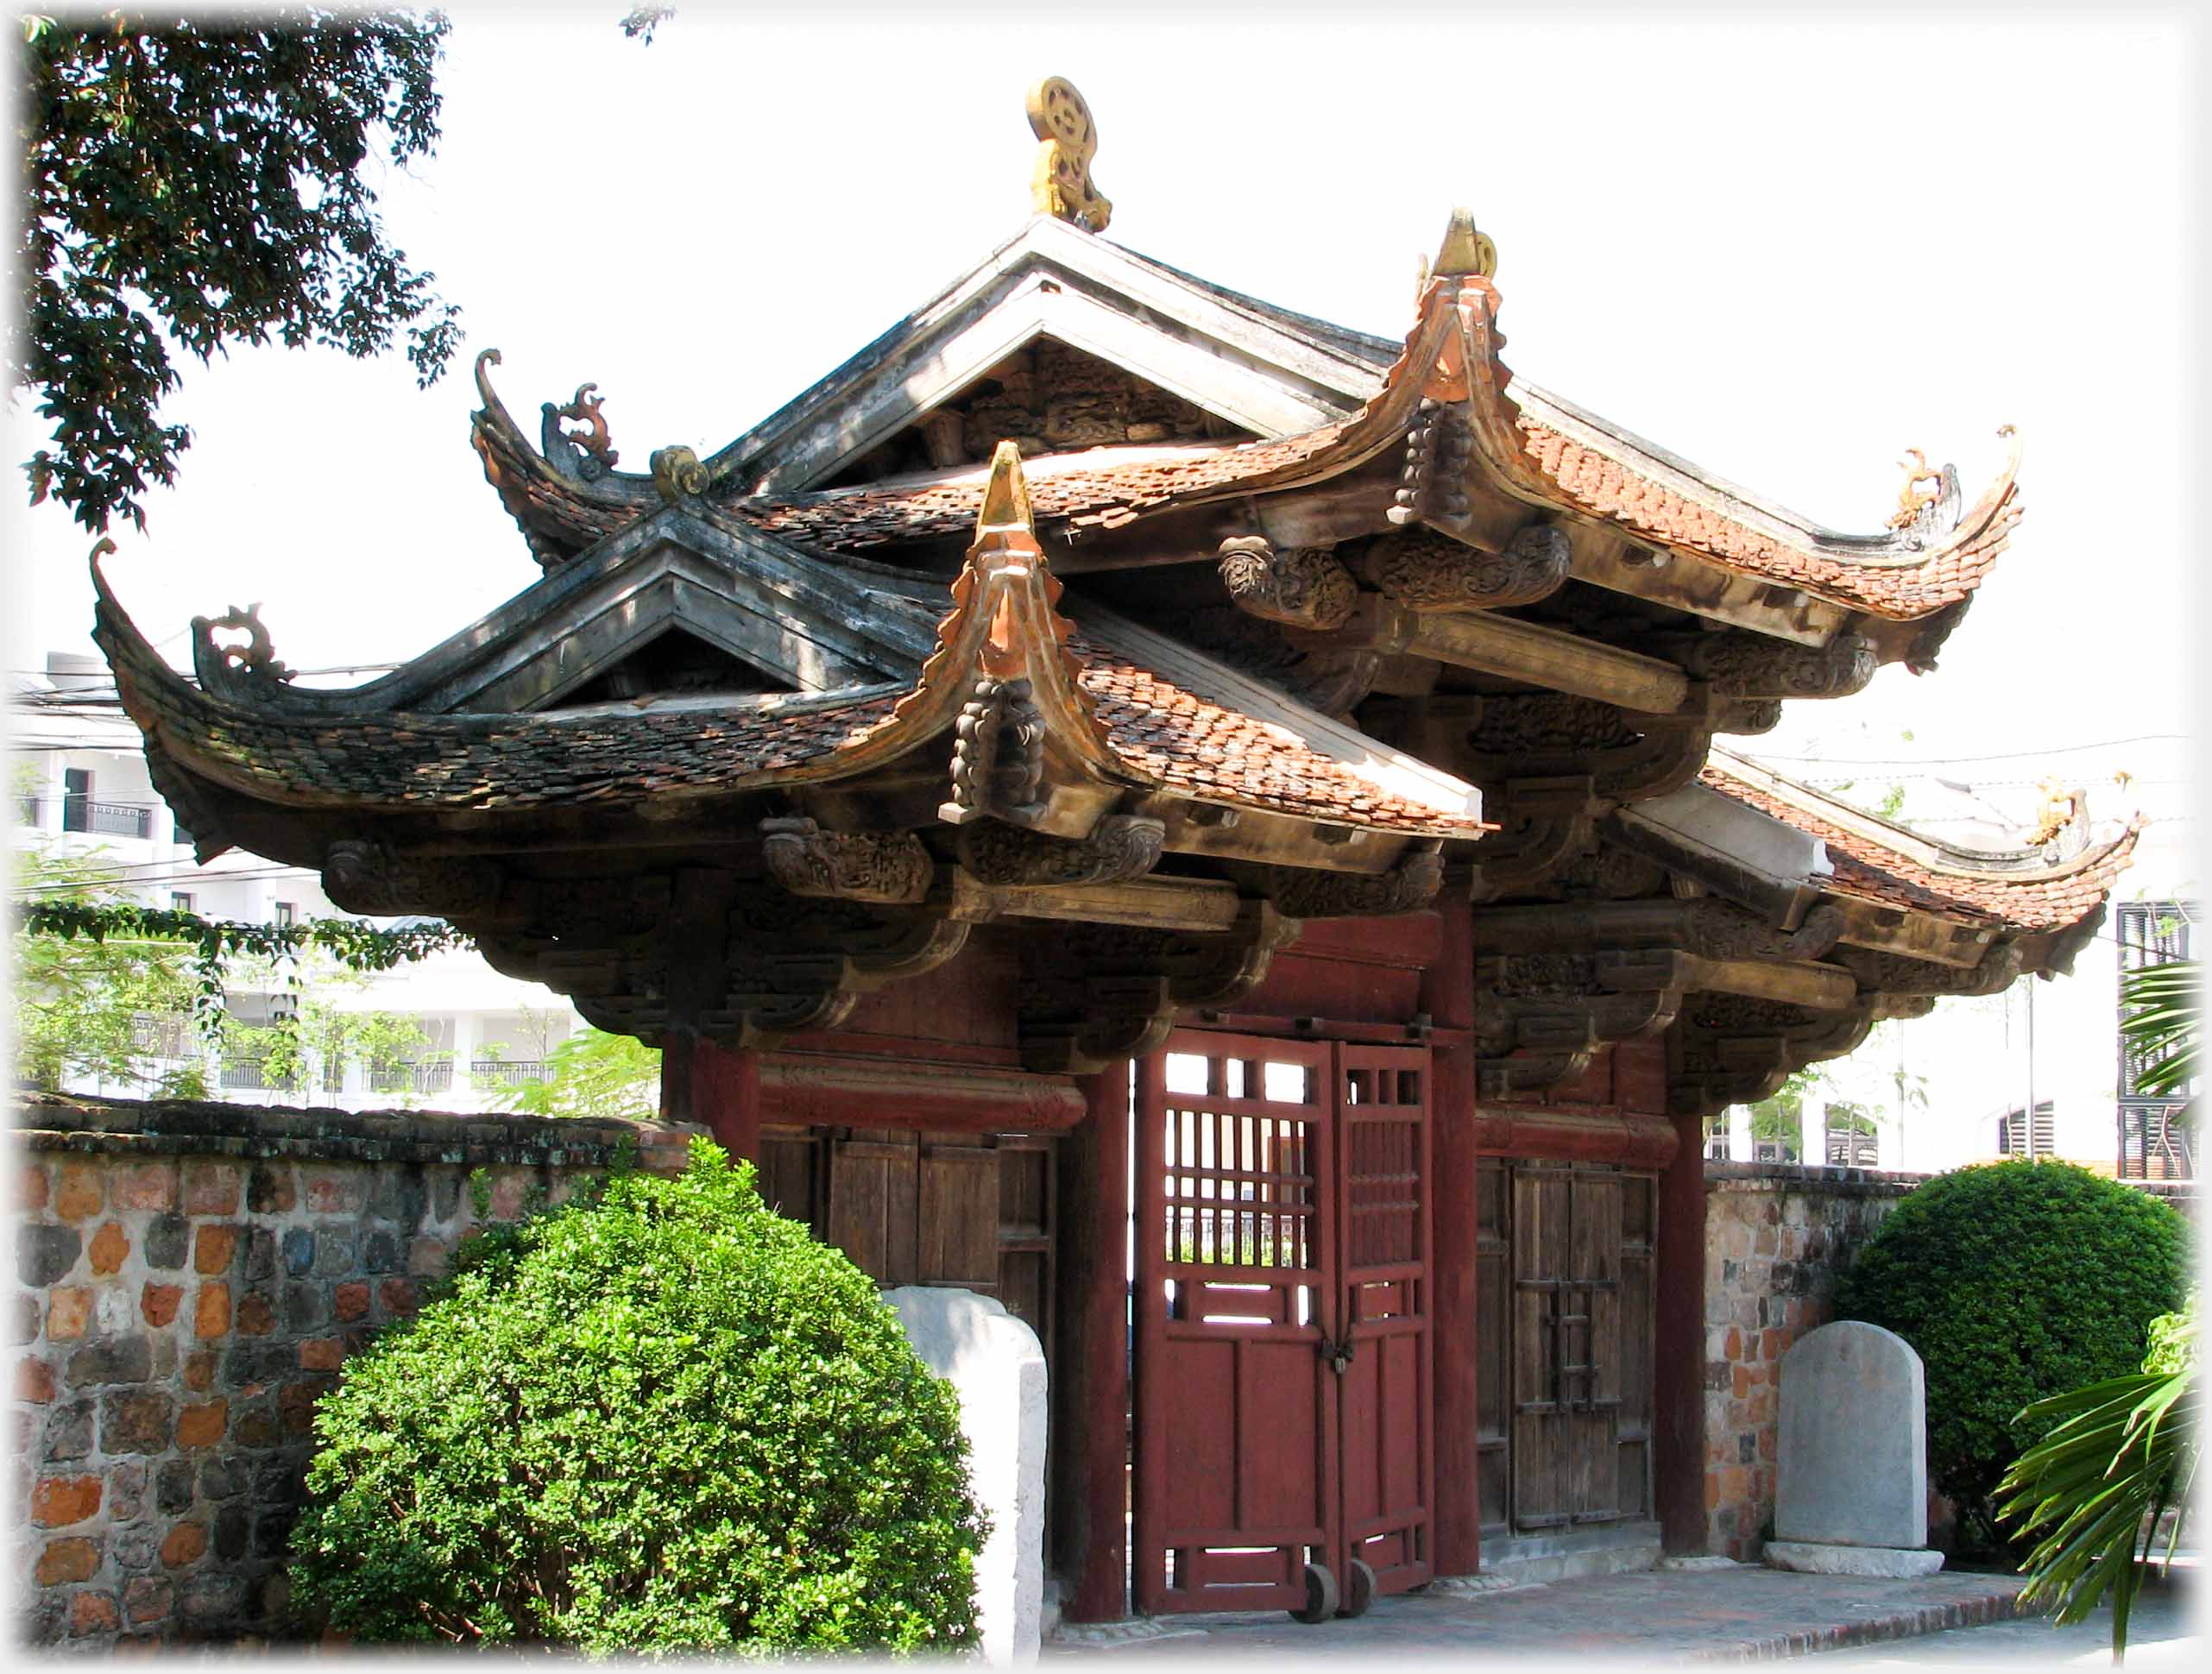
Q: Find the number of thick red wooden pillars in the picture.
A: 4